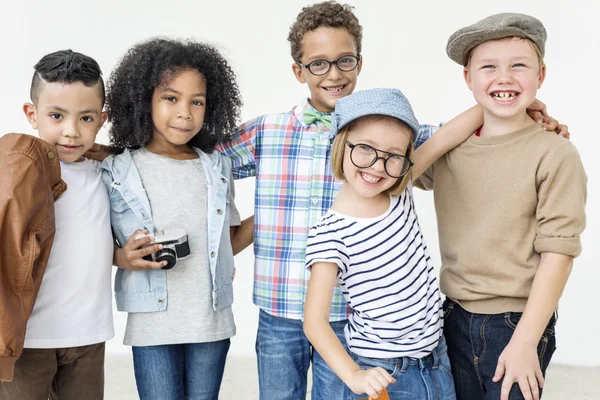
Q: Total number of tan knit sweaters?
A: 1